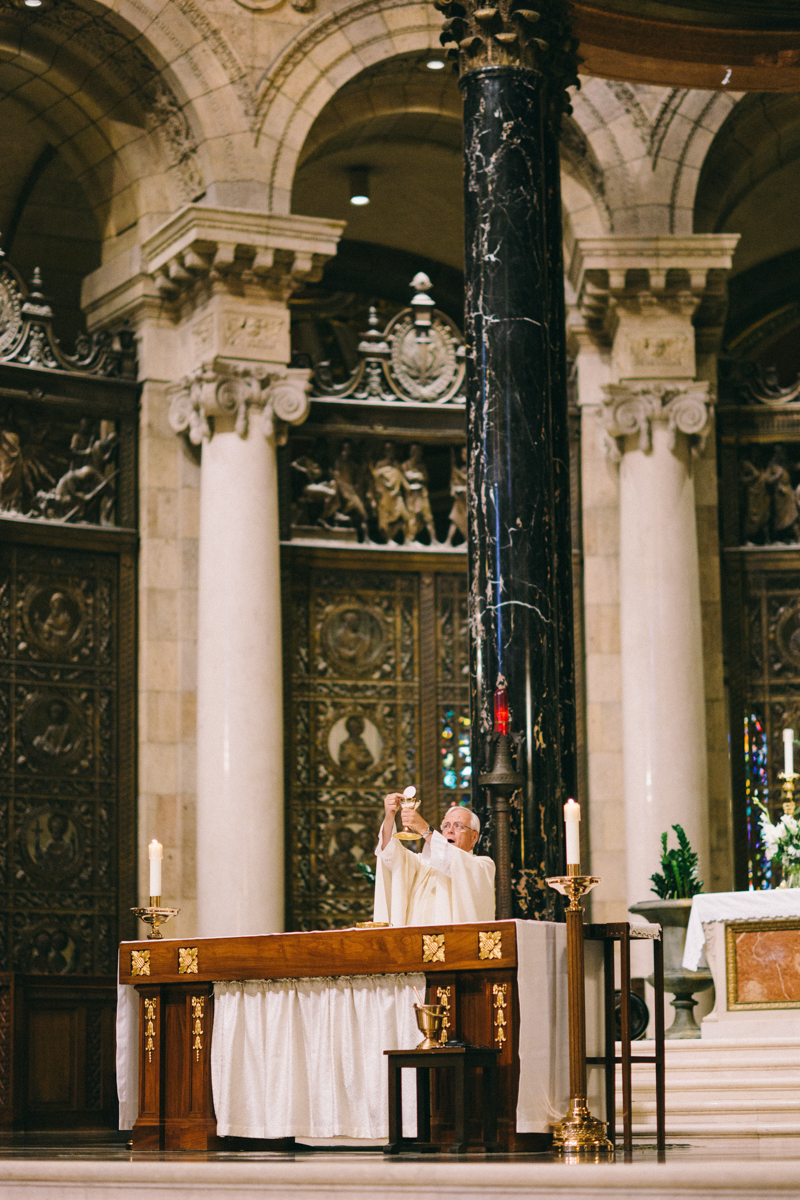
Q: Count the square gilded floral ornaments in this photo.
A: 4